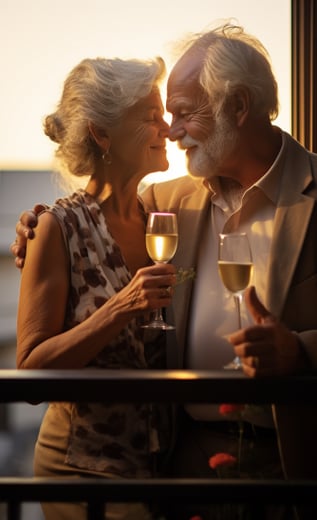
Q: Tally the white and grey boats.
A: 0